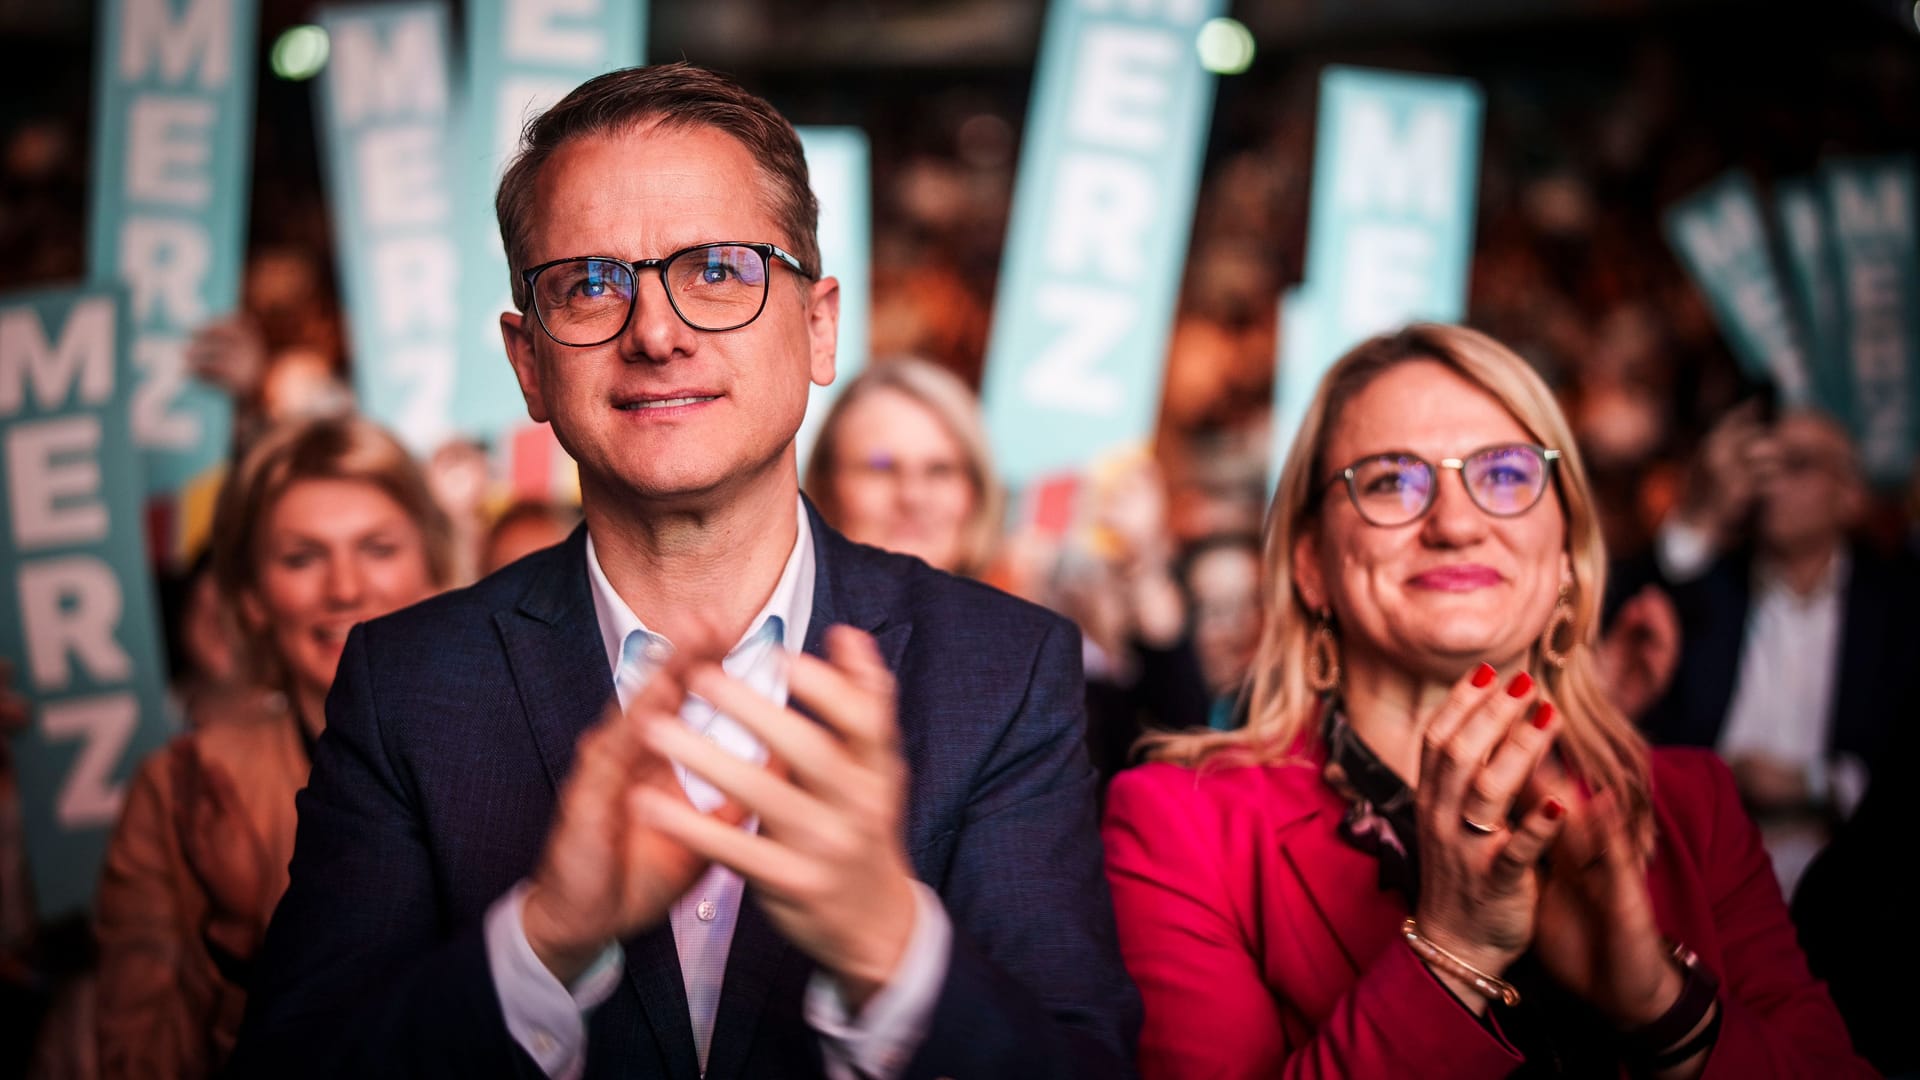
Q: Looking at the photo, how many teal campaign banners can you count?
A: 11